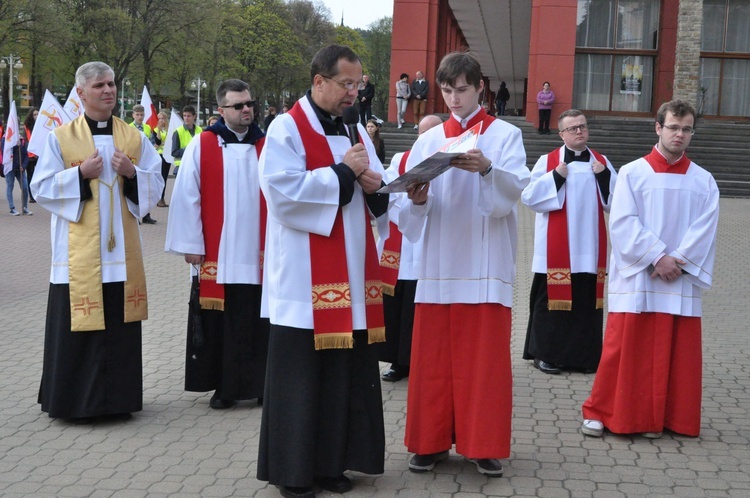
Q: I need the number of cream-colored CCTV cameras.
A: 0